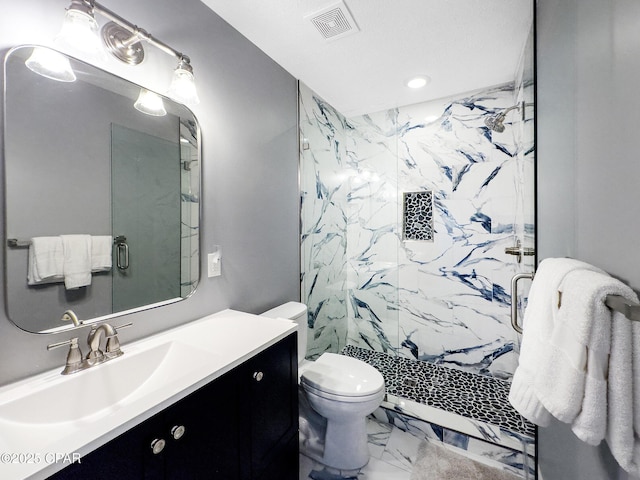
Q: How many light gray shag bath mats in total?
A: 1